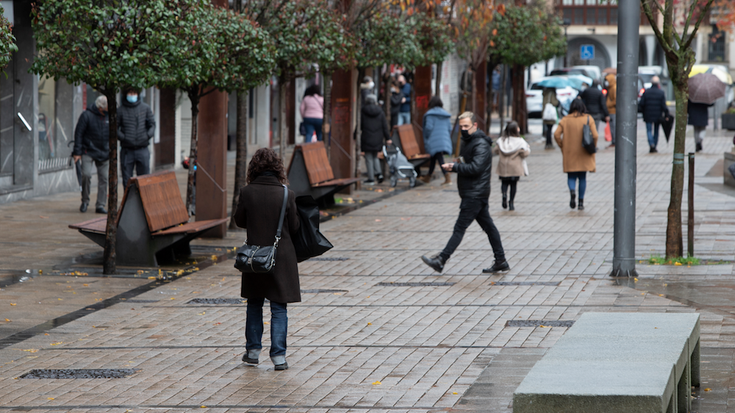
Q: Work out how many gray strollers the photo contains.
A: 1